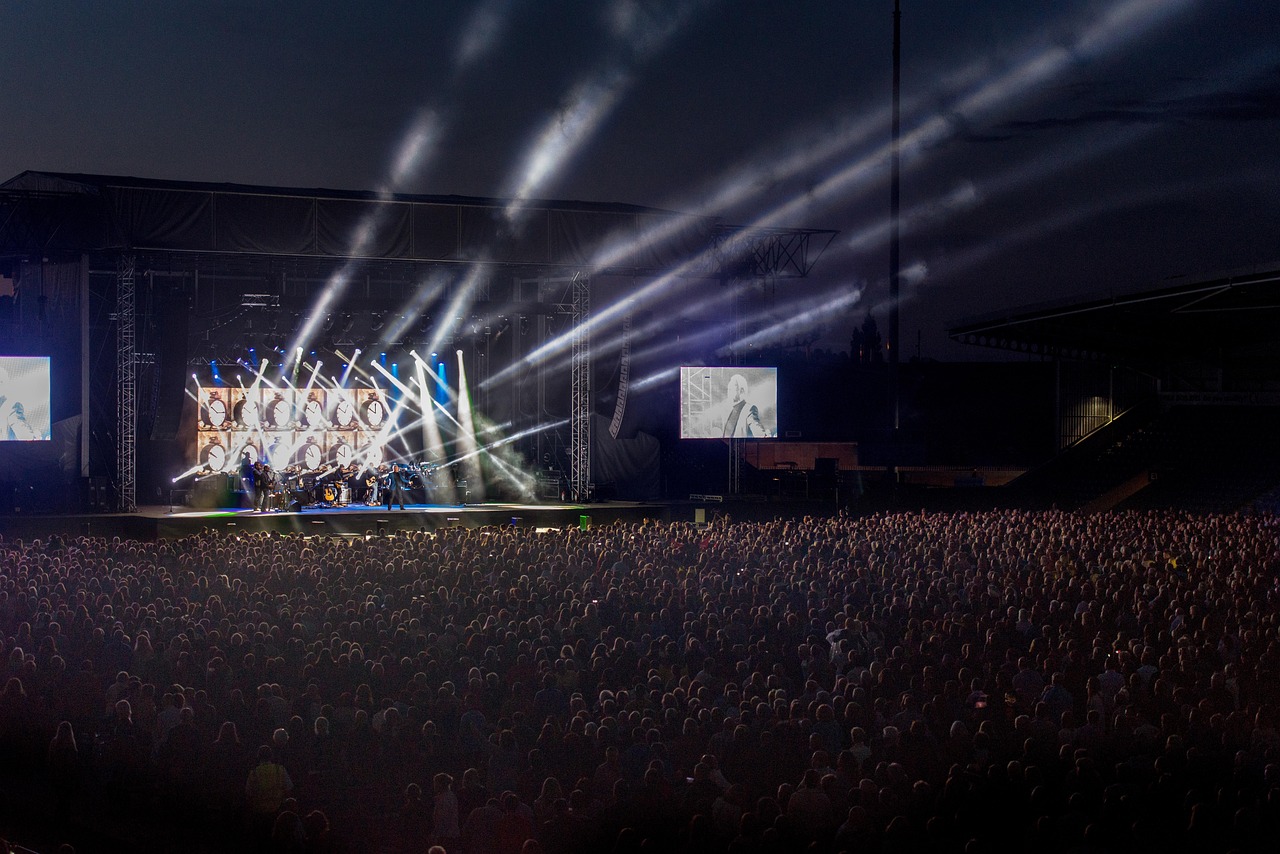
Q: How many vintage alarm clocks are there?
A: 12